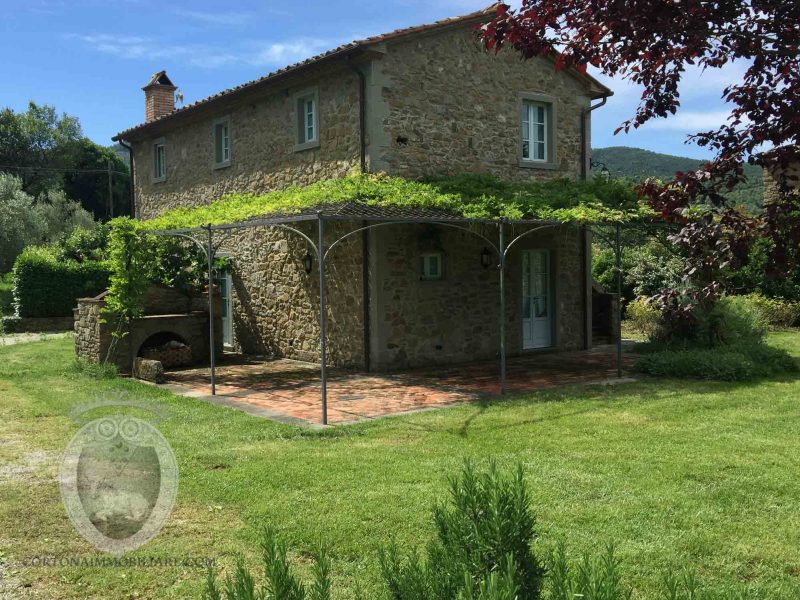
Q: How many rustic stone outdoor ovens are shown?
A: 1